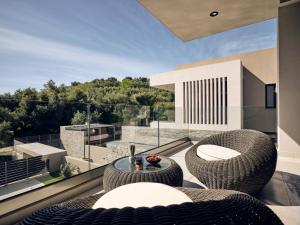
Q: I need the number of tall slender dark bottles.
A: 1